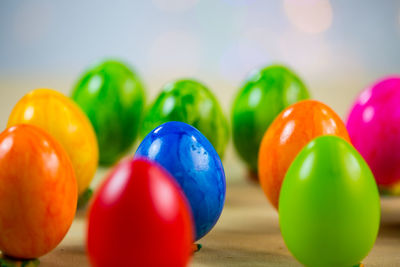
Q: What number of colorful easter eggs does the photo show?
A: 10